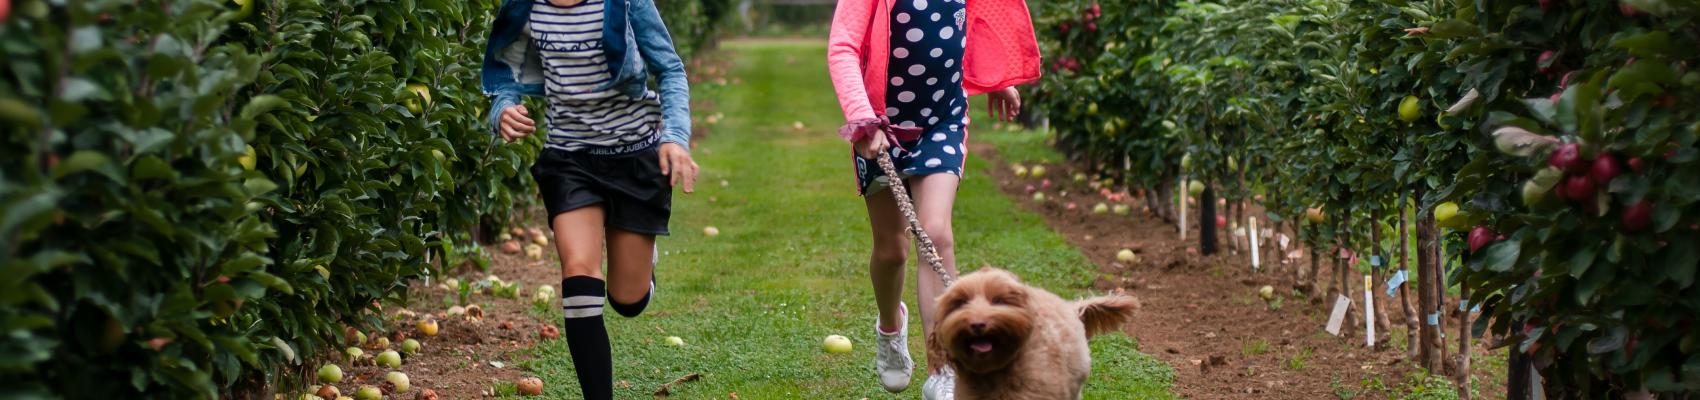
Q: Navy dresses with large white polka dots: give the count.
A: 1